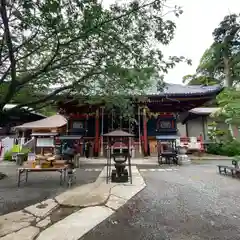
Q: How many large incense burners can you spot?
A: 1